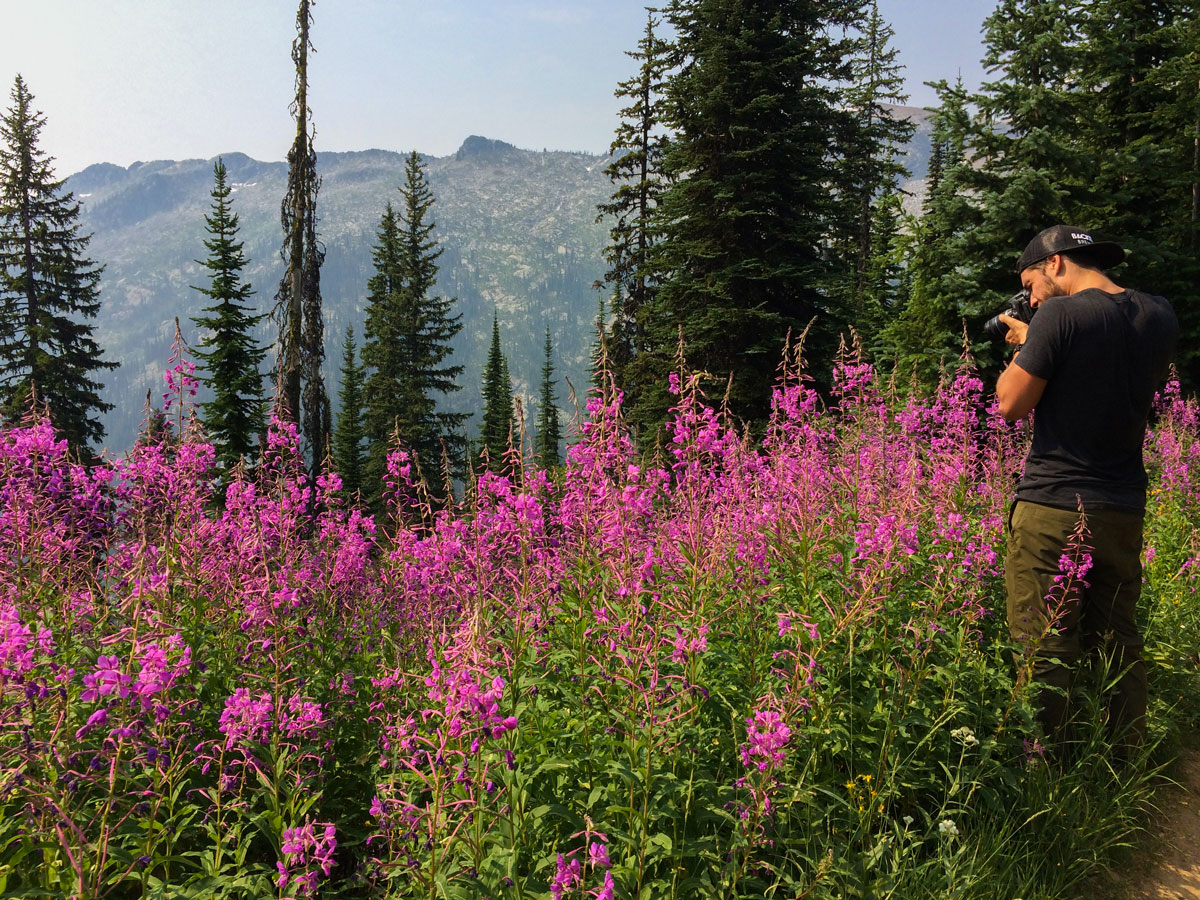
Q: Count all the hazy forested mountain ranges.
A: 1